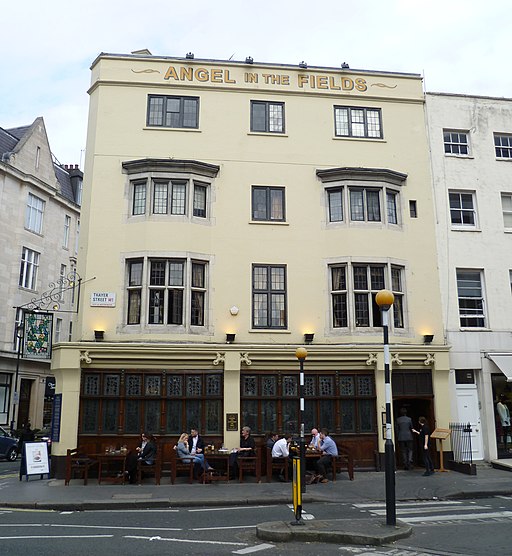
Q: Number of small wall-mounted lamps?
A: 4